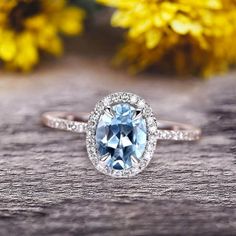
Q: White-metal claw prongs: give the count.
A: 4